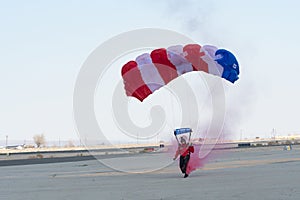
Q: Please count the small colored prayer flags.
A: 0